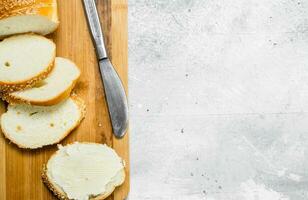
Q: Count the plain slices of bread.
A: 3